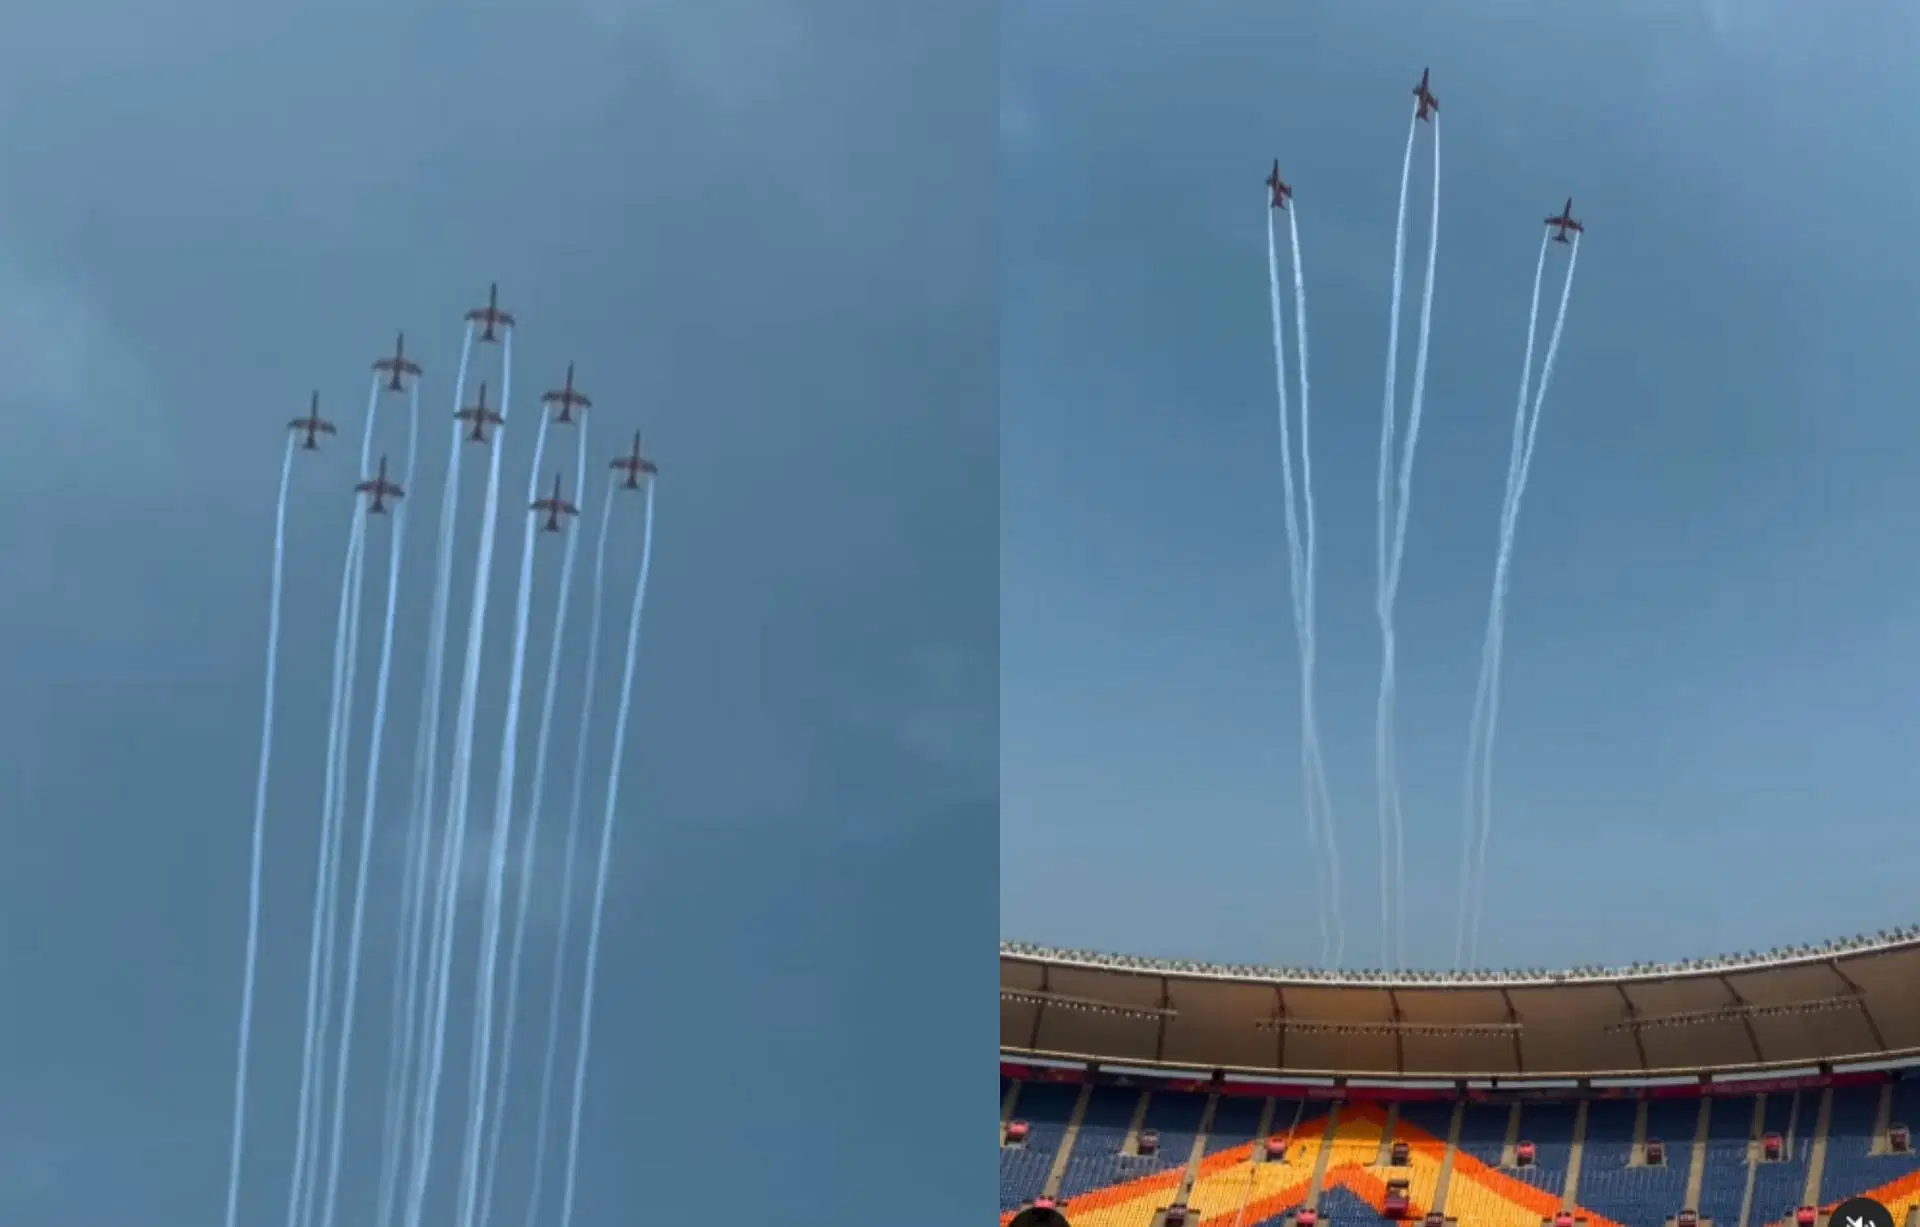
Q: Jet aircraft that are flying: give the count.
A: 11